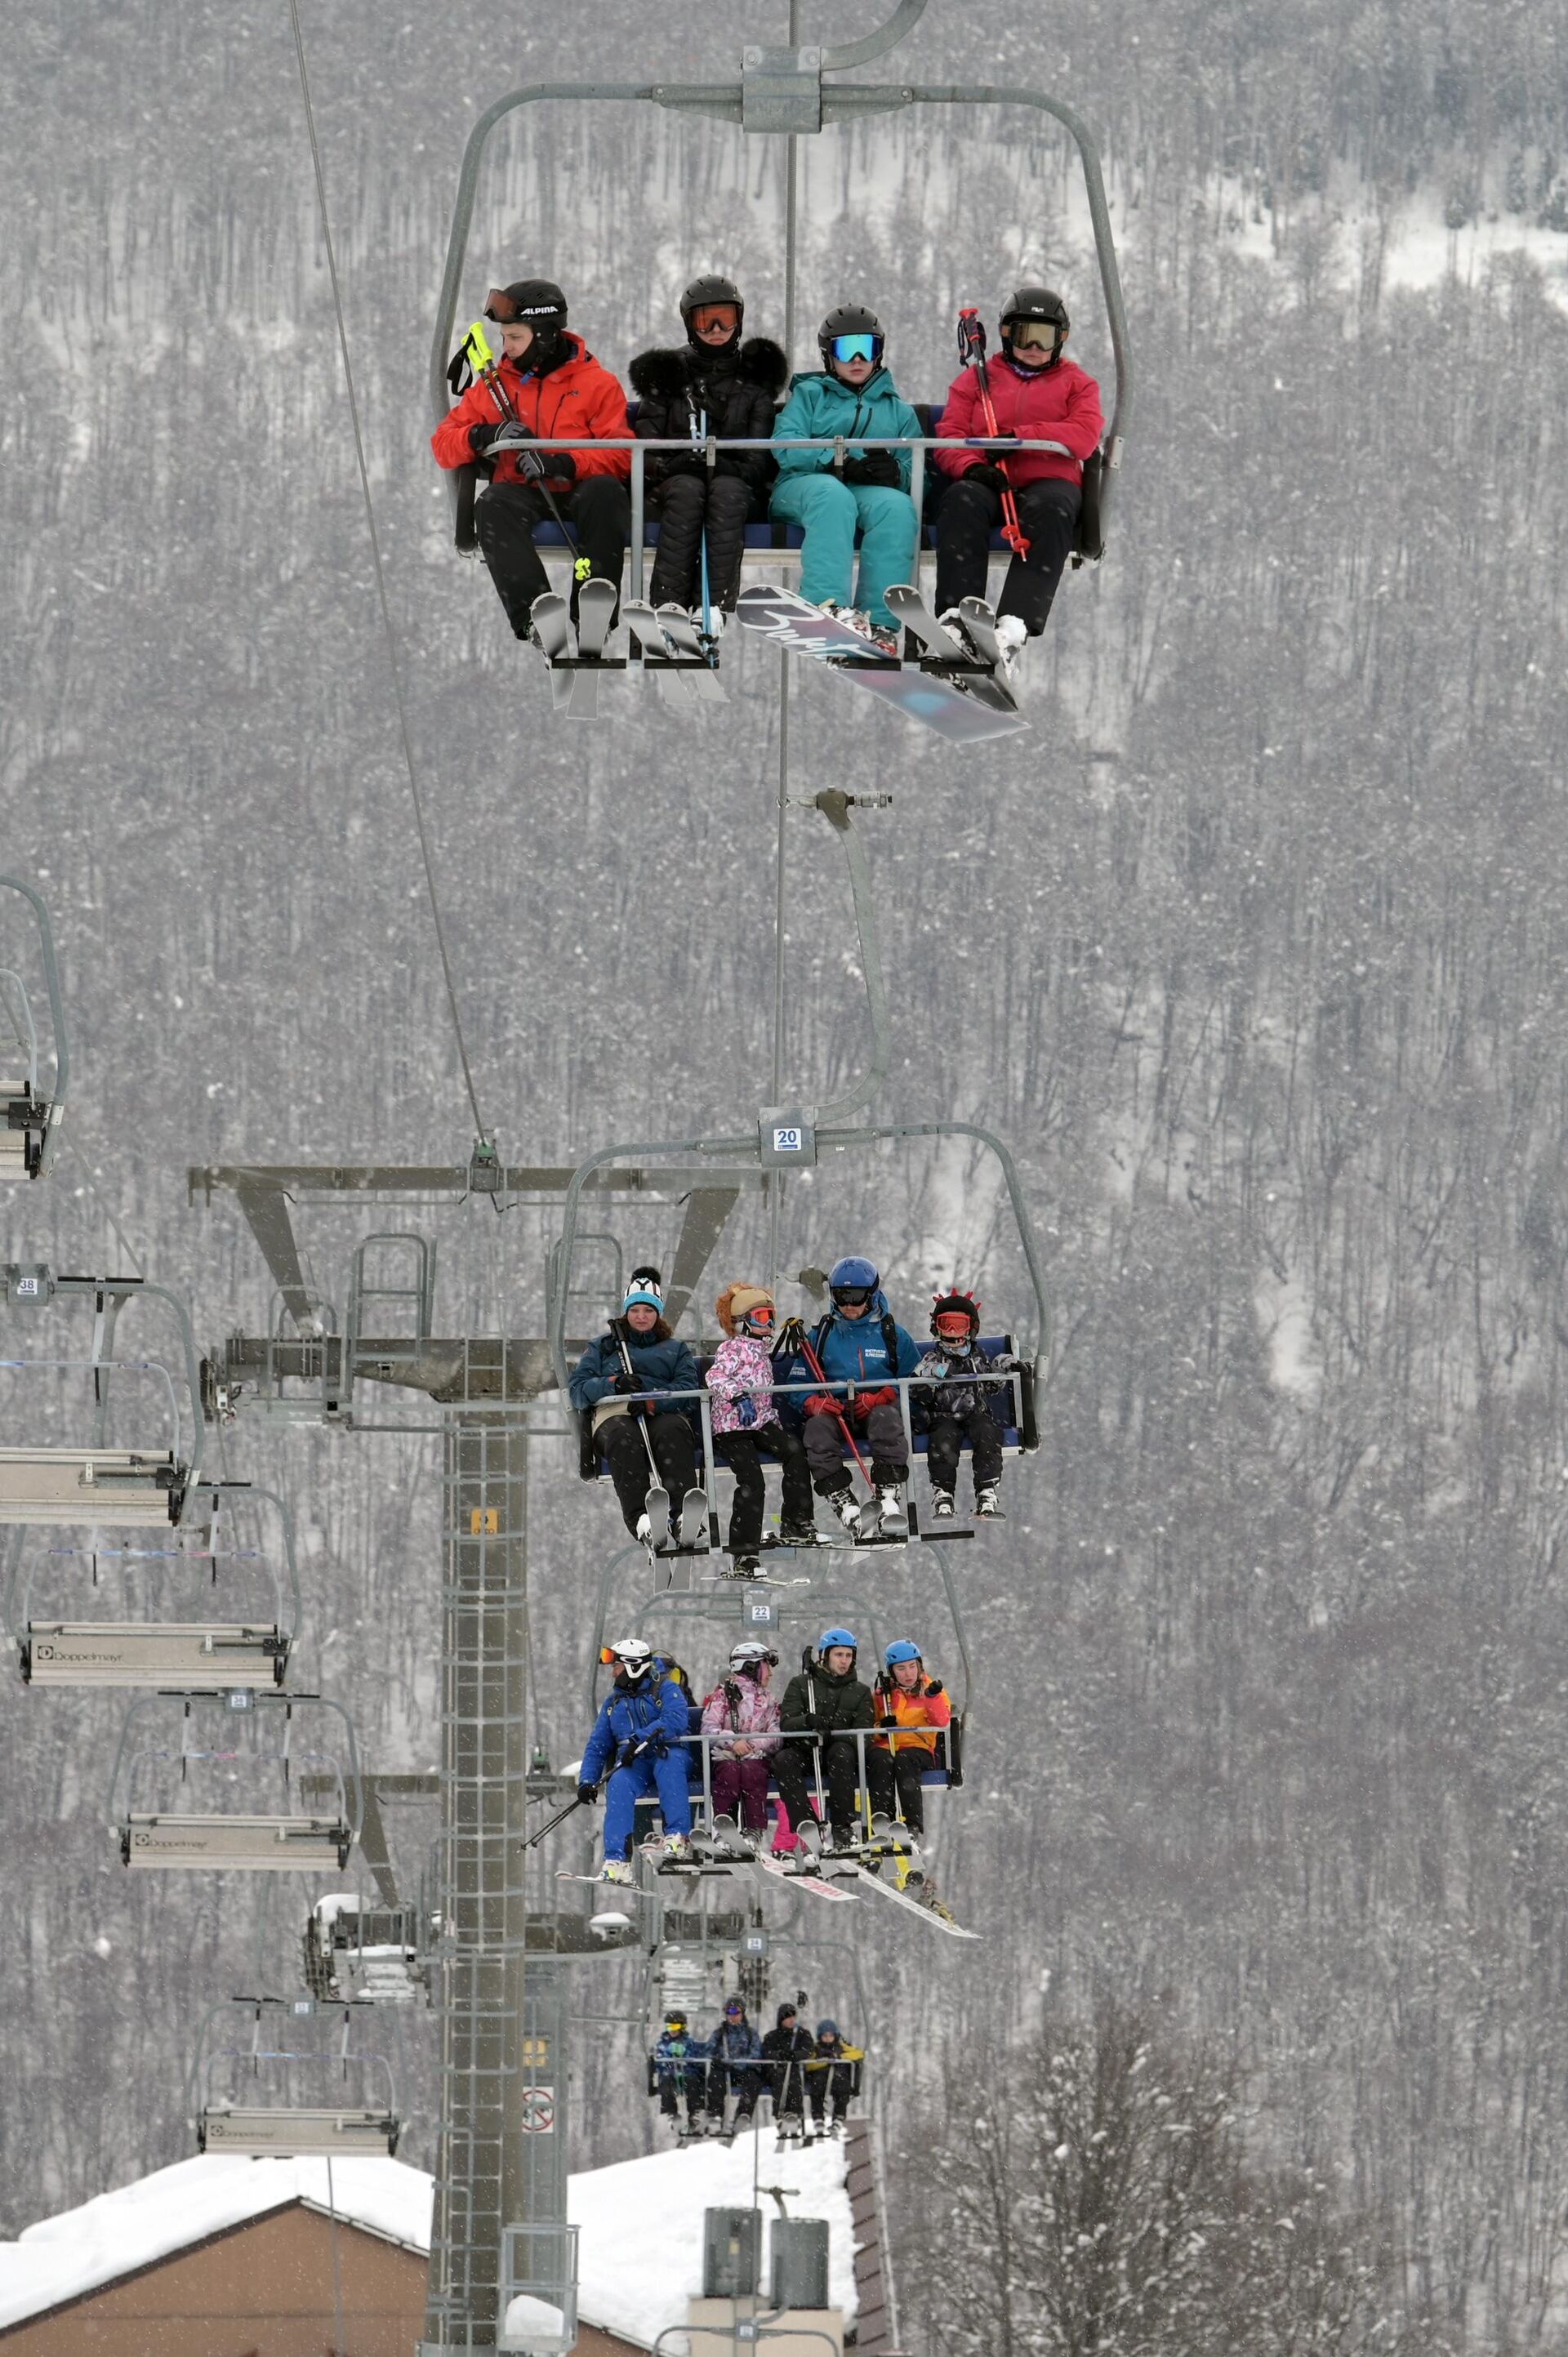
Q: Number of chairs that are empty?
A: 5